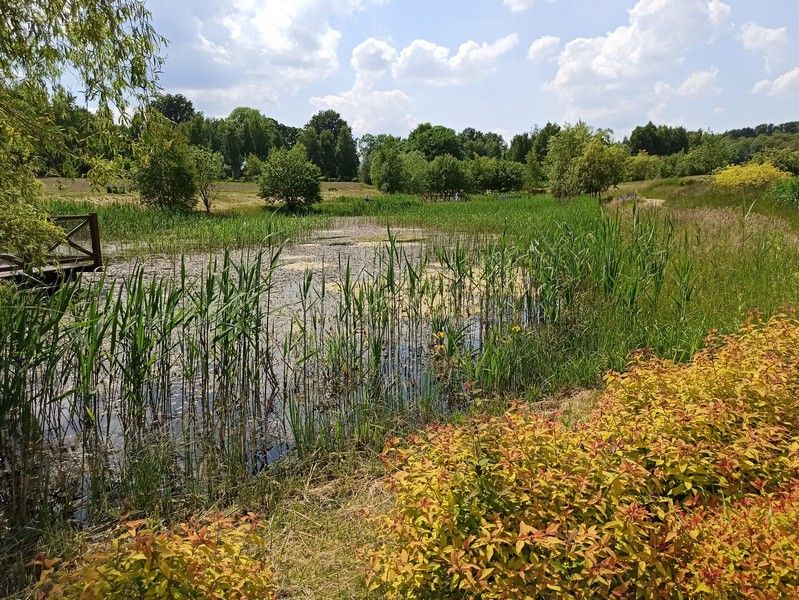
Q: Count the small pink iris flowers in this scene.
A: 1